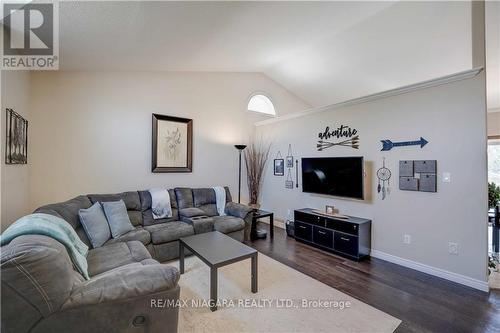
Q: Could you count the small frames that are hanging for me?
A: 3